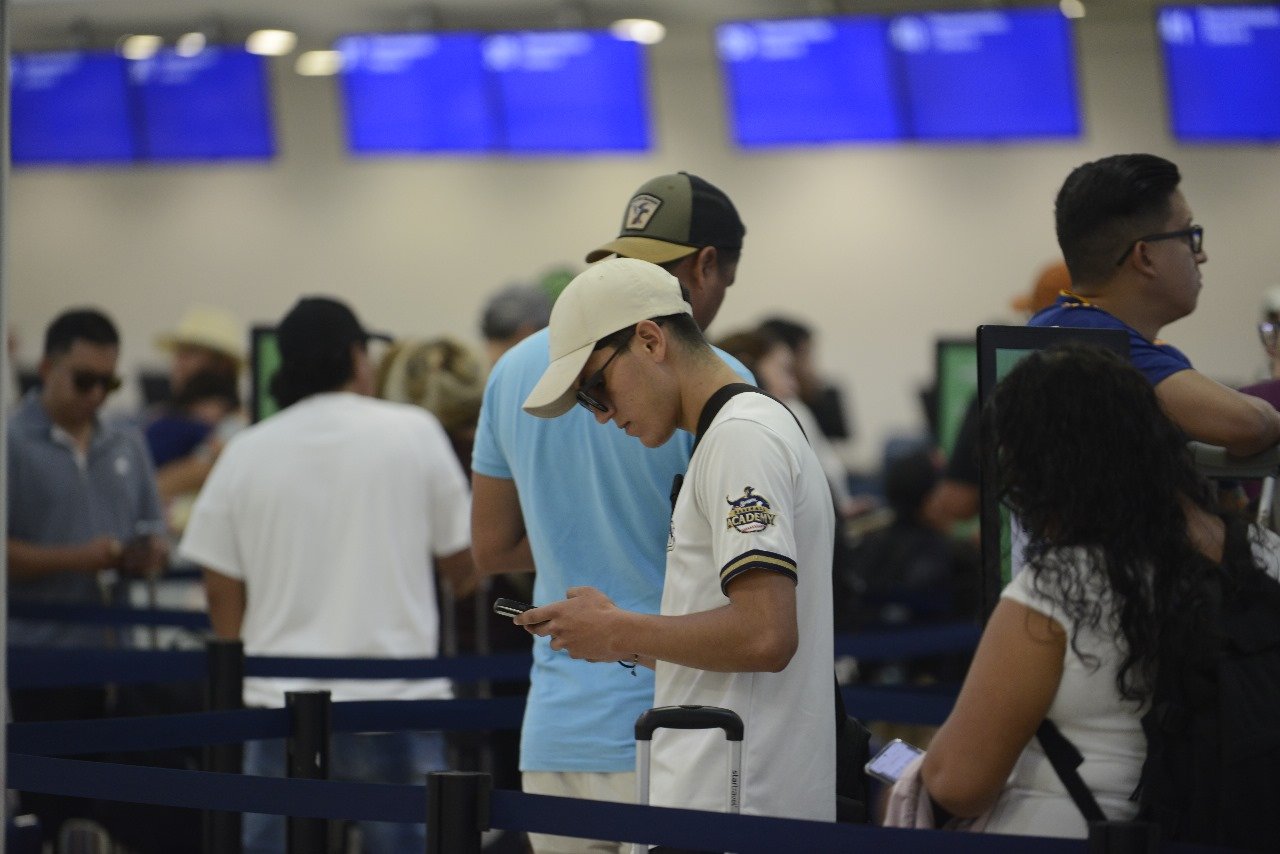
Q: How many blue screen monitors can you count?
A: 7